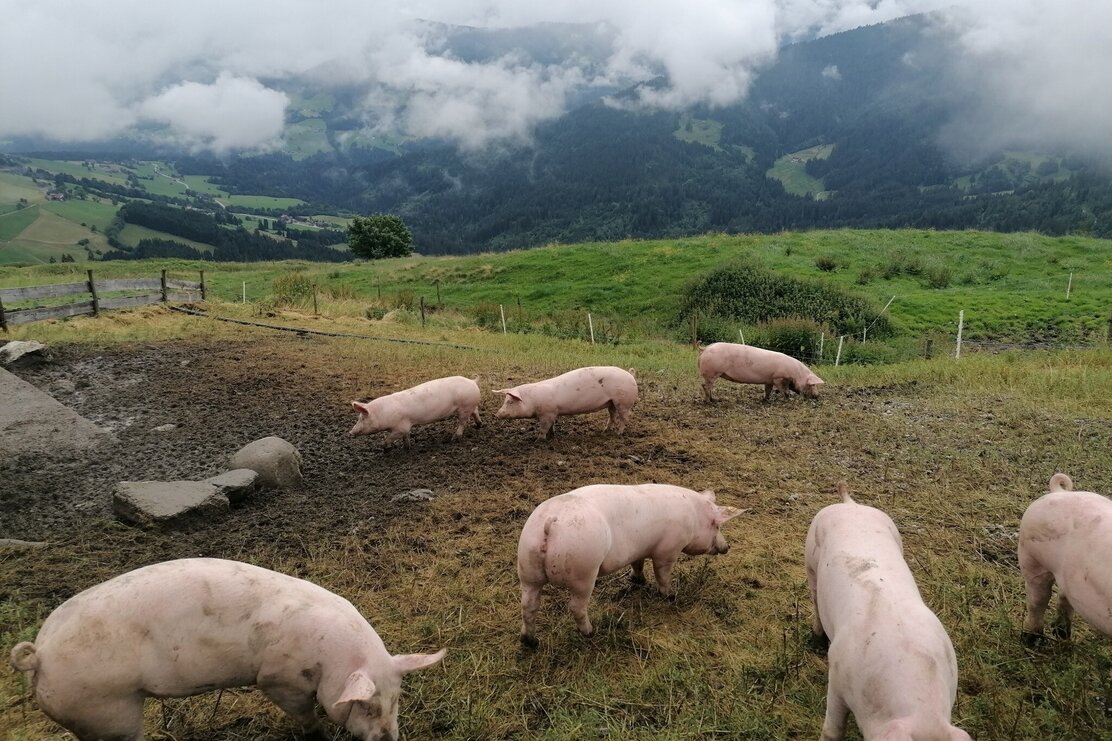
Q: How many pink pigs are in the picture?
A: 7